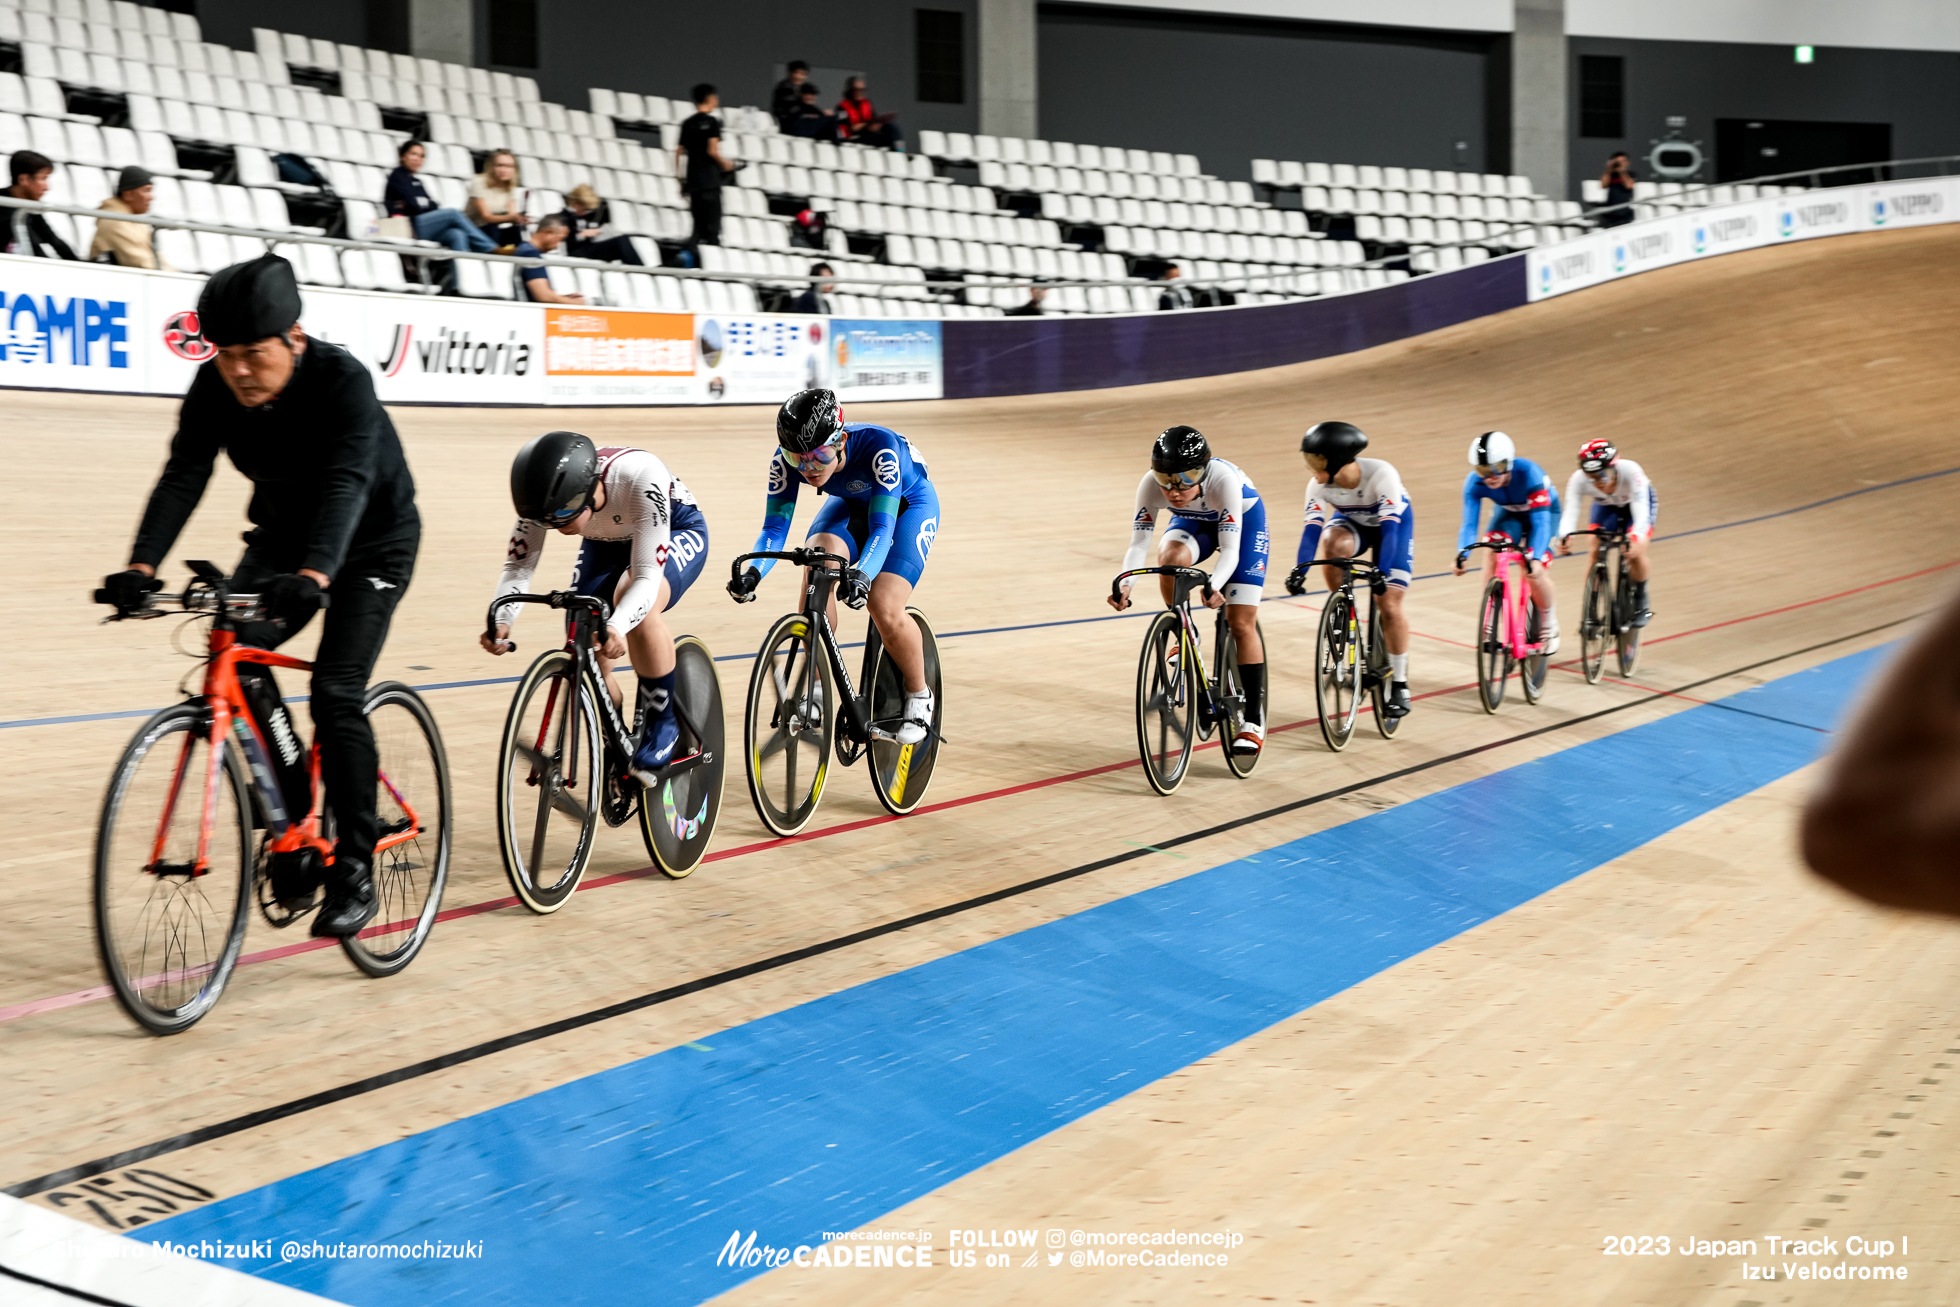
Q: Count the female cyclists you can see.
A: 6